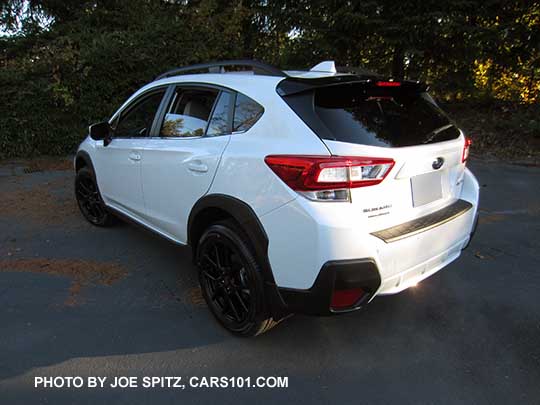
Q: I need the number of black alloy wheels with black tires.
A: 2